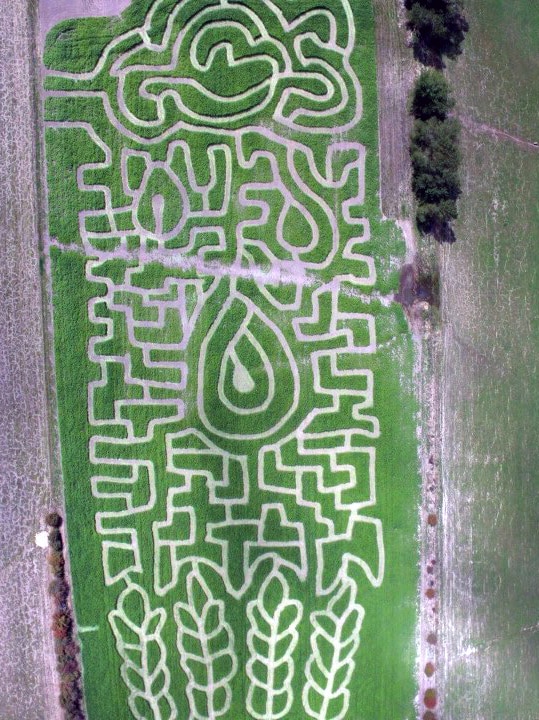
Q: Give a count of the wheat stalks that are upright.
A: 4